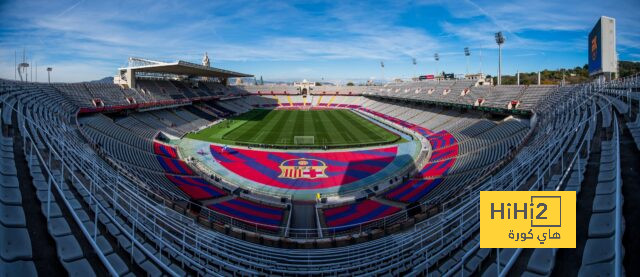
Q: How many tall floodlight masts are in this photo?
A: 5